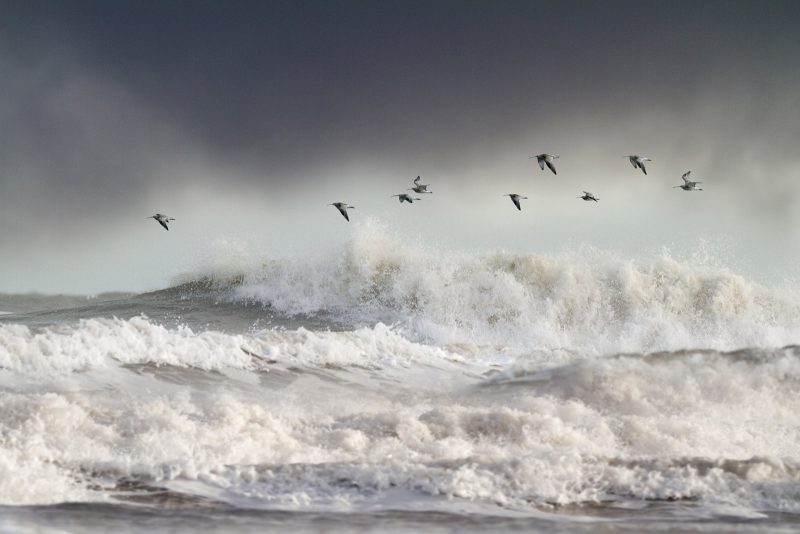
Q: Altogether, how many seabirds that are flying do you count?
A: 9